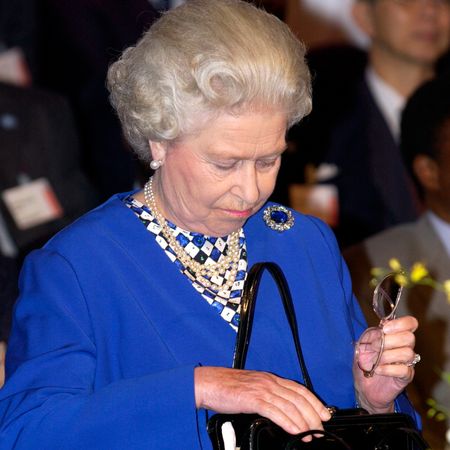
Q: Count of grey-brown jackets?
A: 1